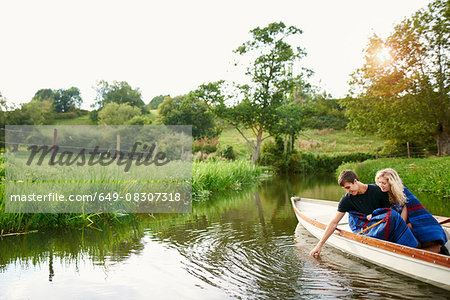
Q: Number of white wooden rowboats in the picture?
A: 1